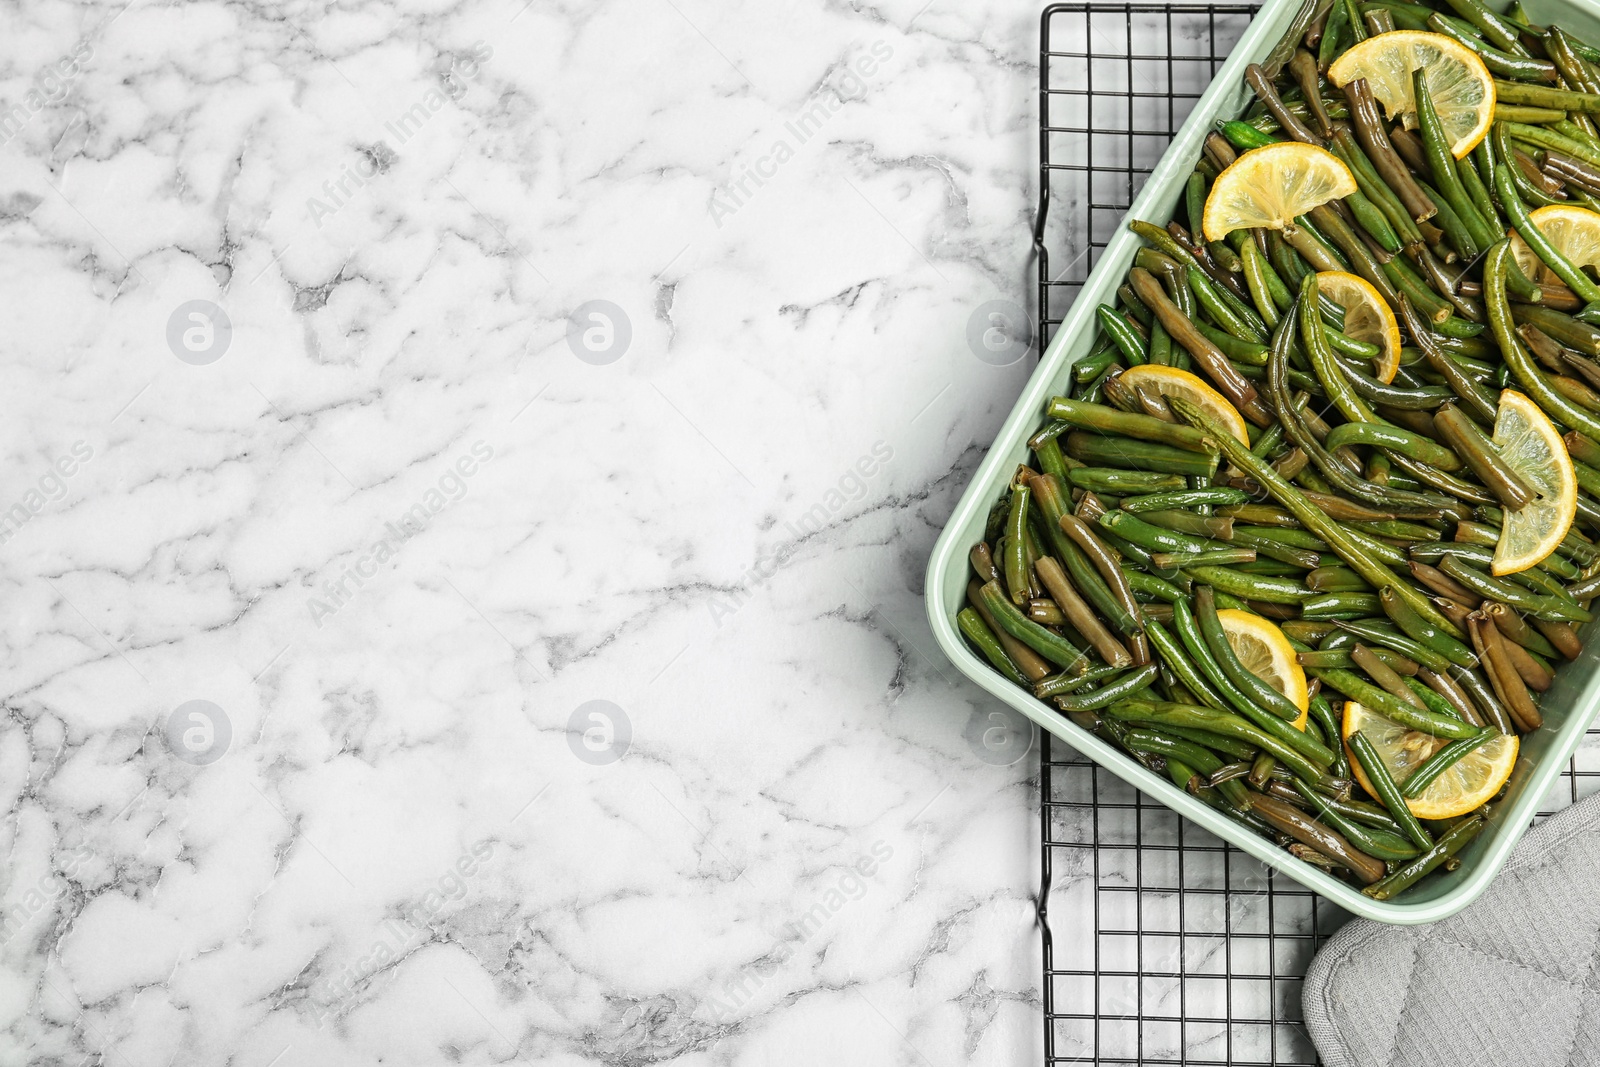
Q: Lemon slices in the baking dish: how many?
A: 8